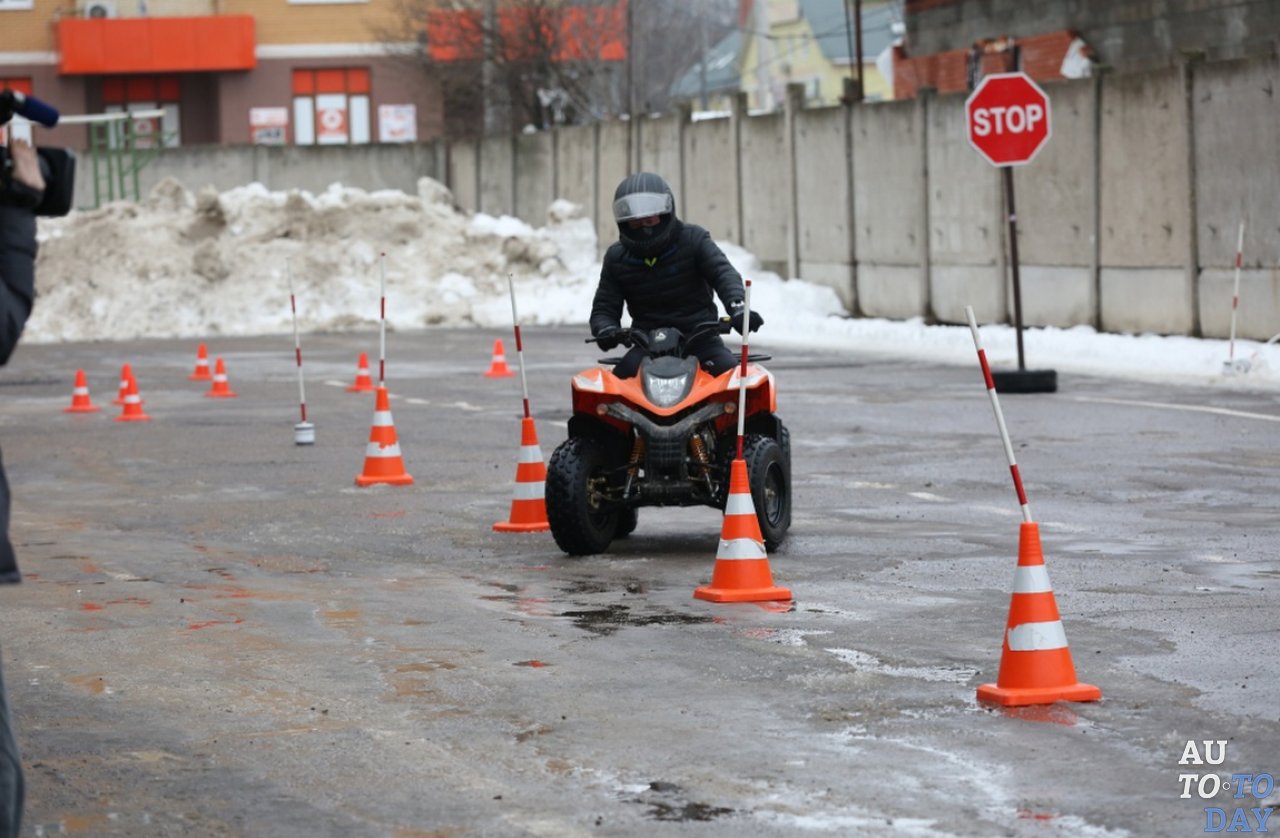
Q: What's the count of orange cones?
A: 11